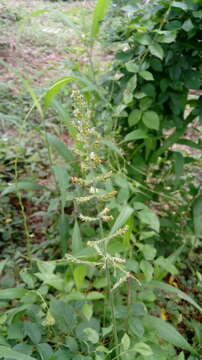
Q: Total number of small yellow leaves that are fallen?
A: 2